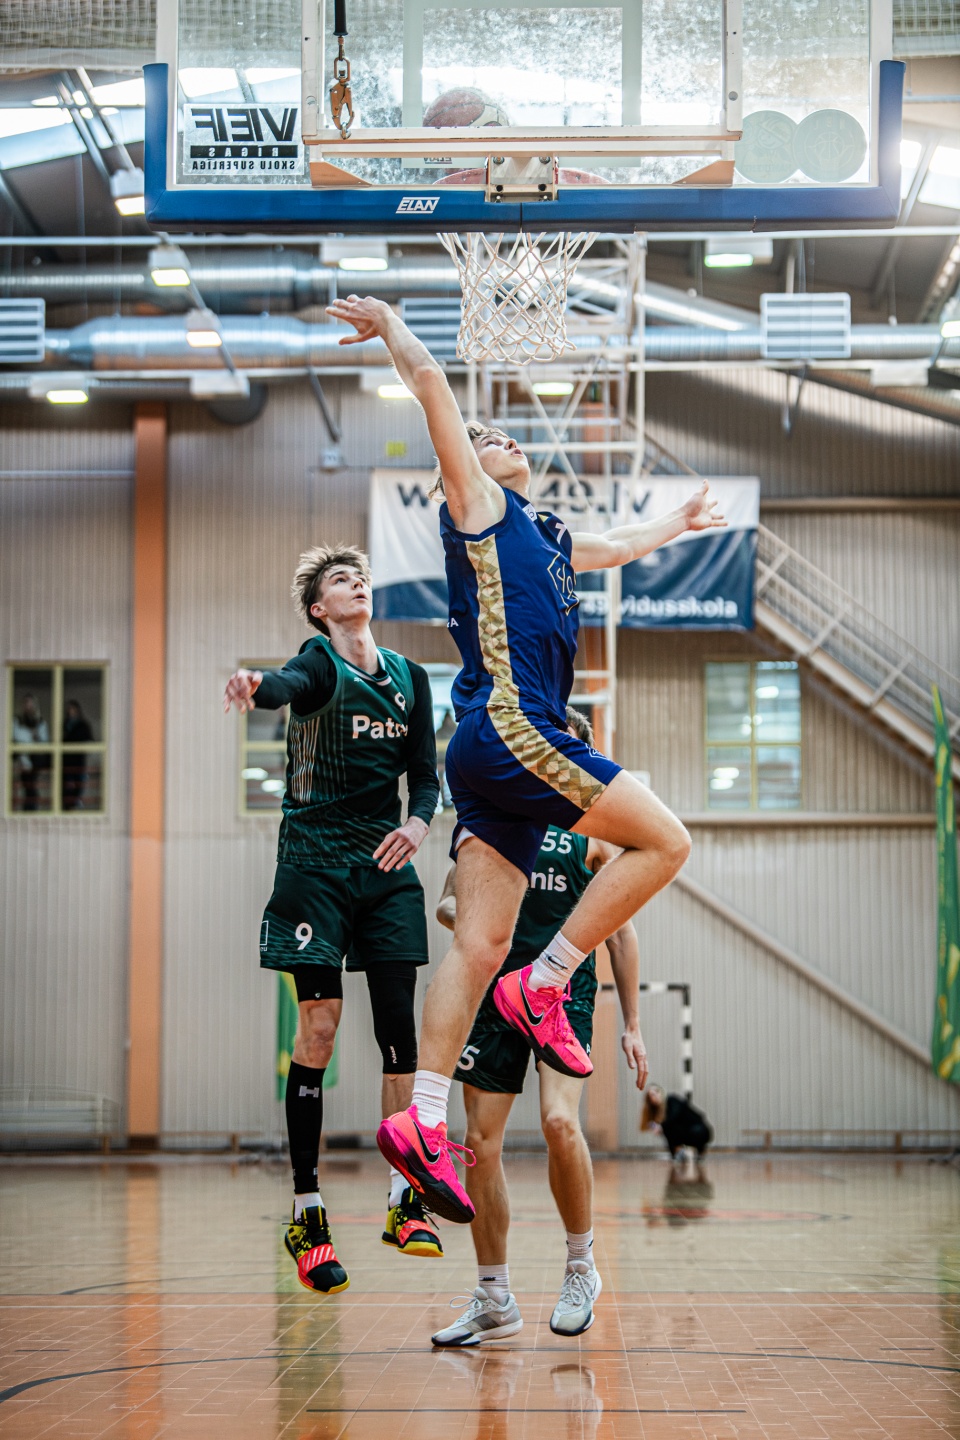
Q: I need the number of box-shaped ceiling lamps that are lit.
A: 9